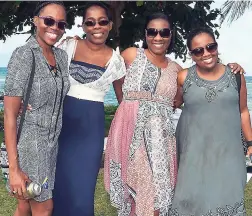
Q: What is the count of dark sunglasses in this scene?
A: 4